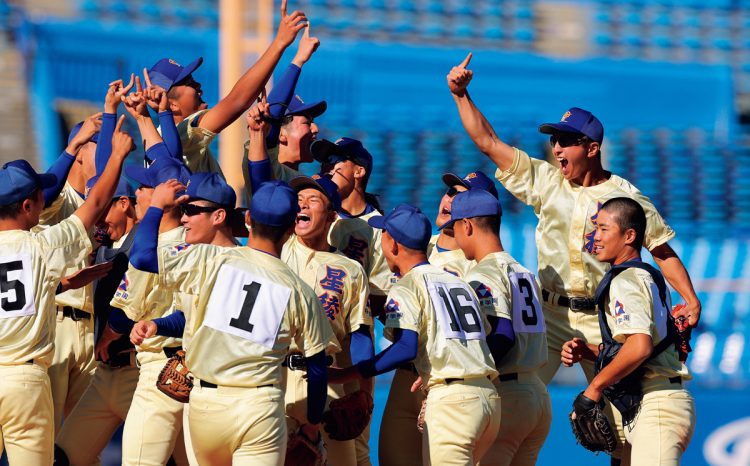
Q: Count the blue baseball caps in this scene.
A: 14